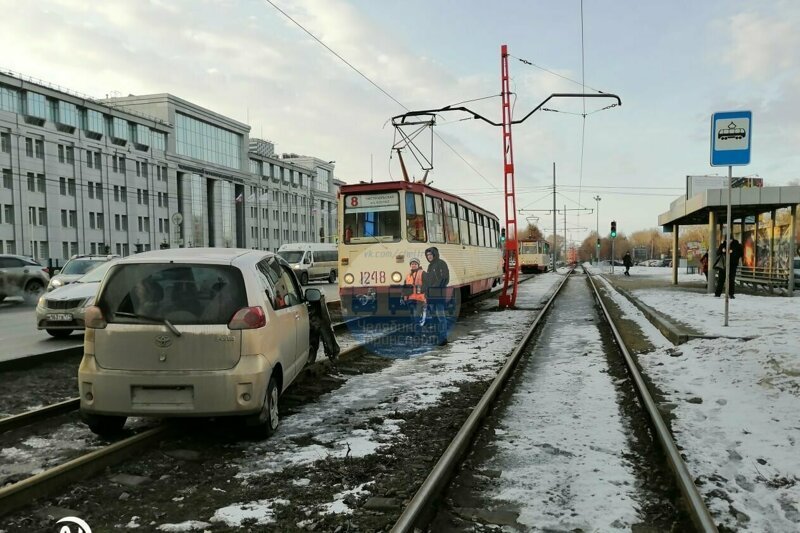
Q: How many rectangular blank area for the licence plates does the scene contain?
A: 1